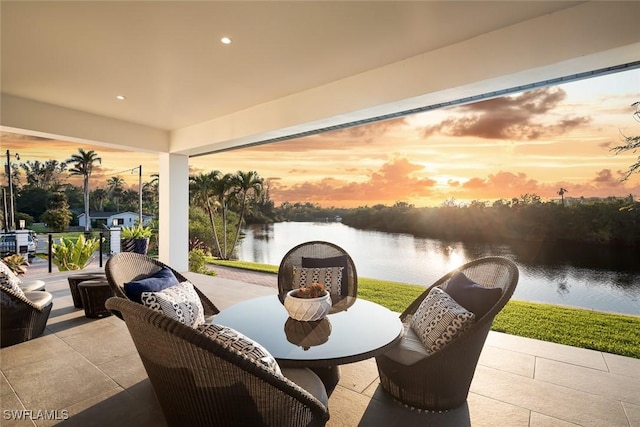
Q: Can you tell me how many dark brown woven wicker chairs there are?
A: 6